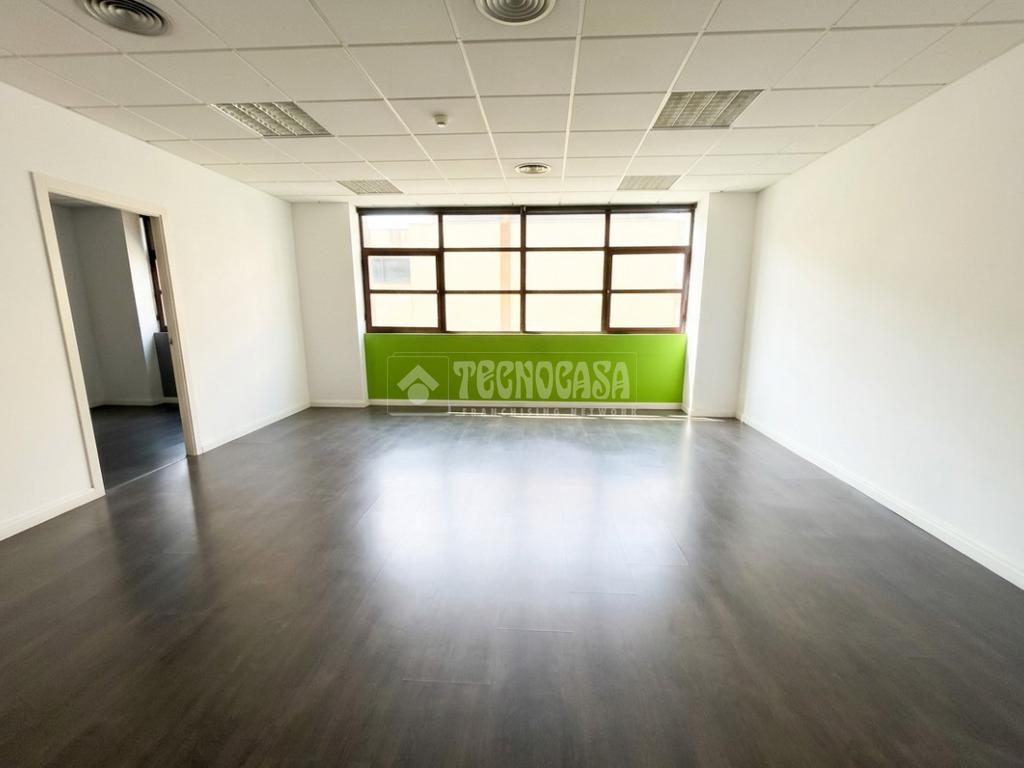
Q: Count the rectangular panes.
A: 12